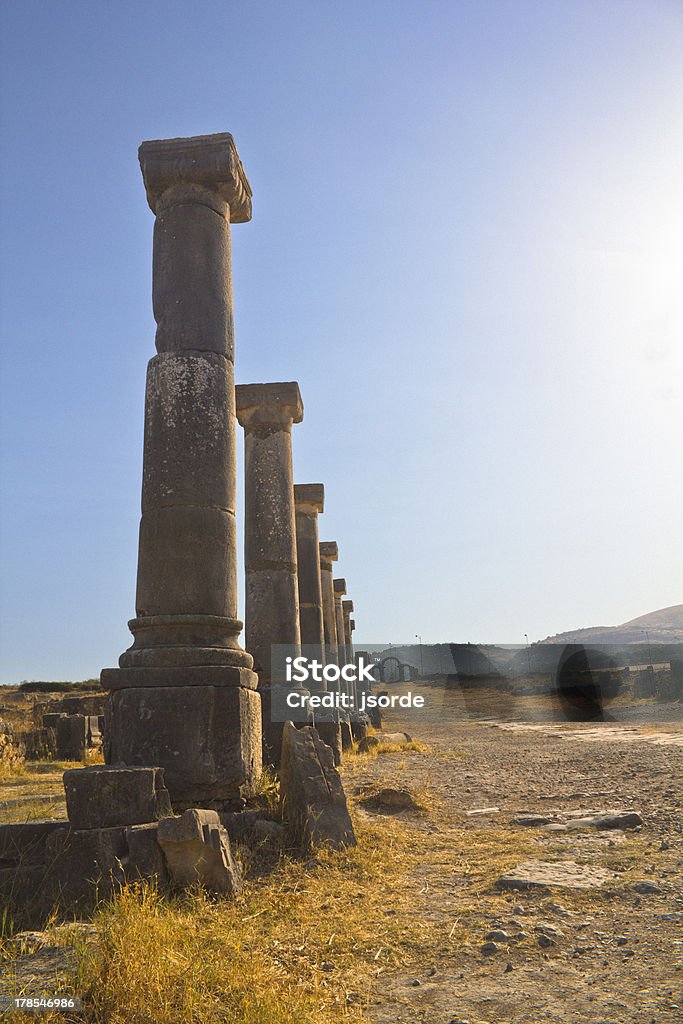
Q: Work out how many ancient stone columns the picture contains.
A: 7